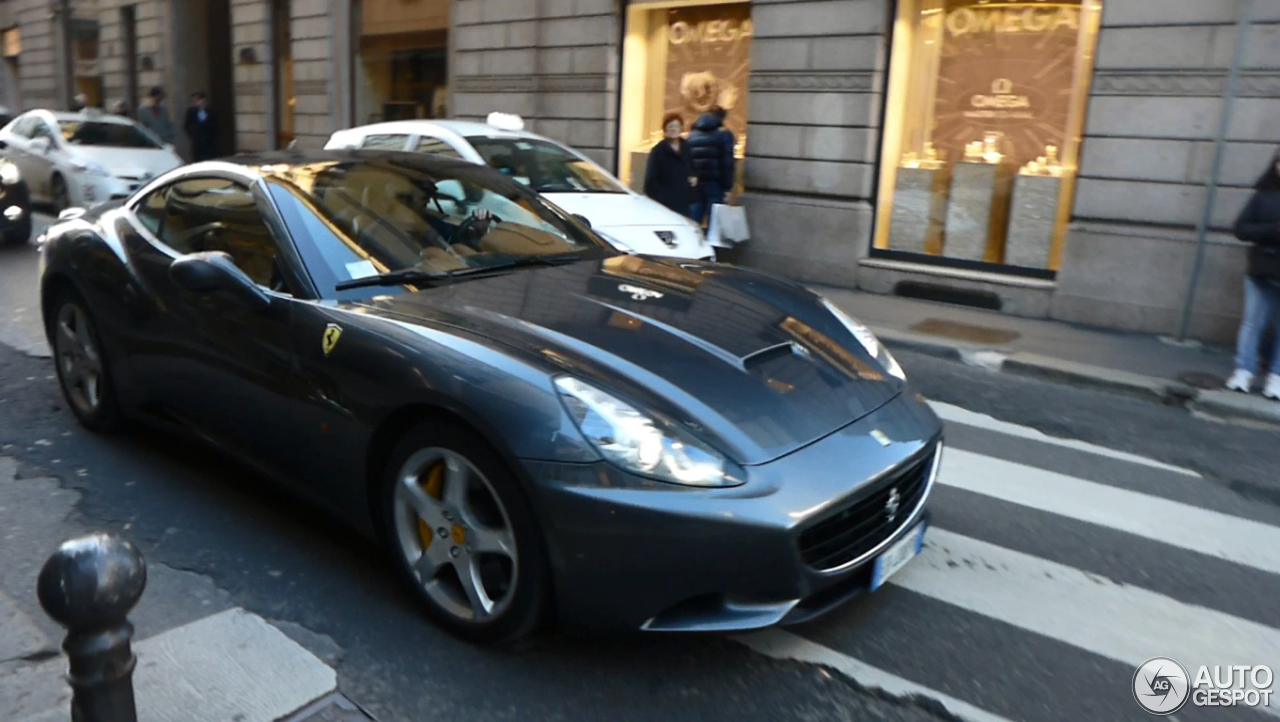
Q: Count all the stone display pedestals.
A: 3